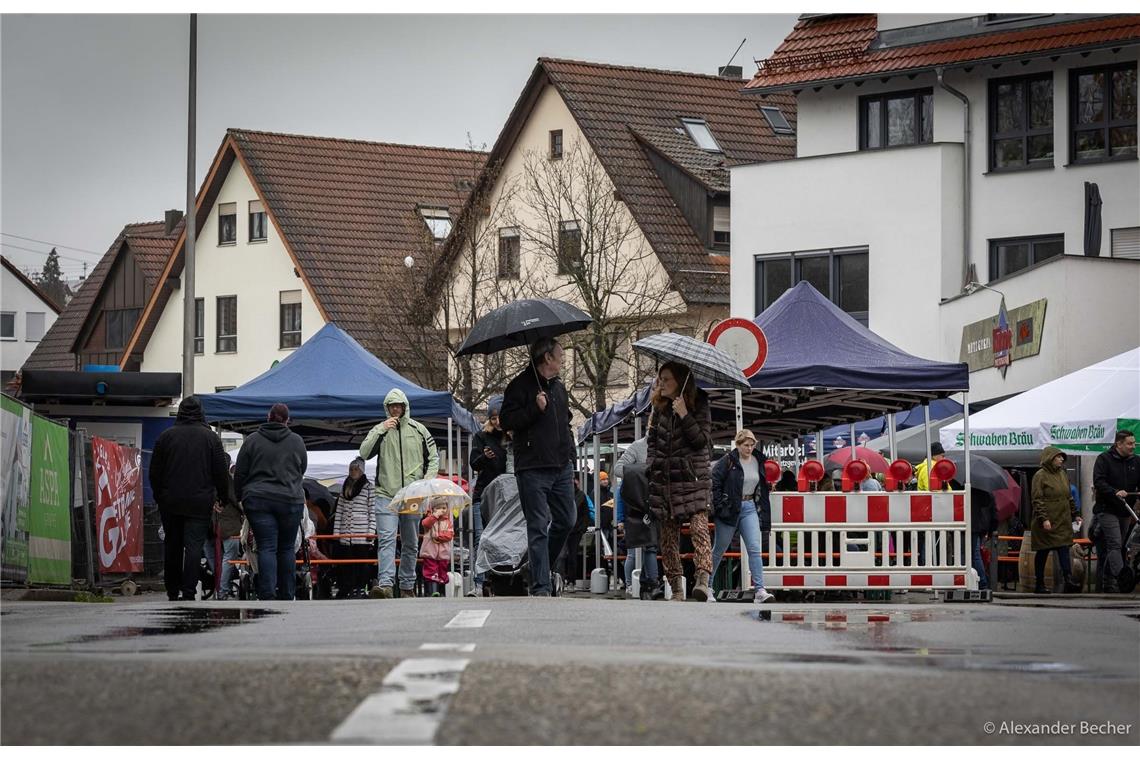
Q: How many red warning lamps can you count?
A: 5